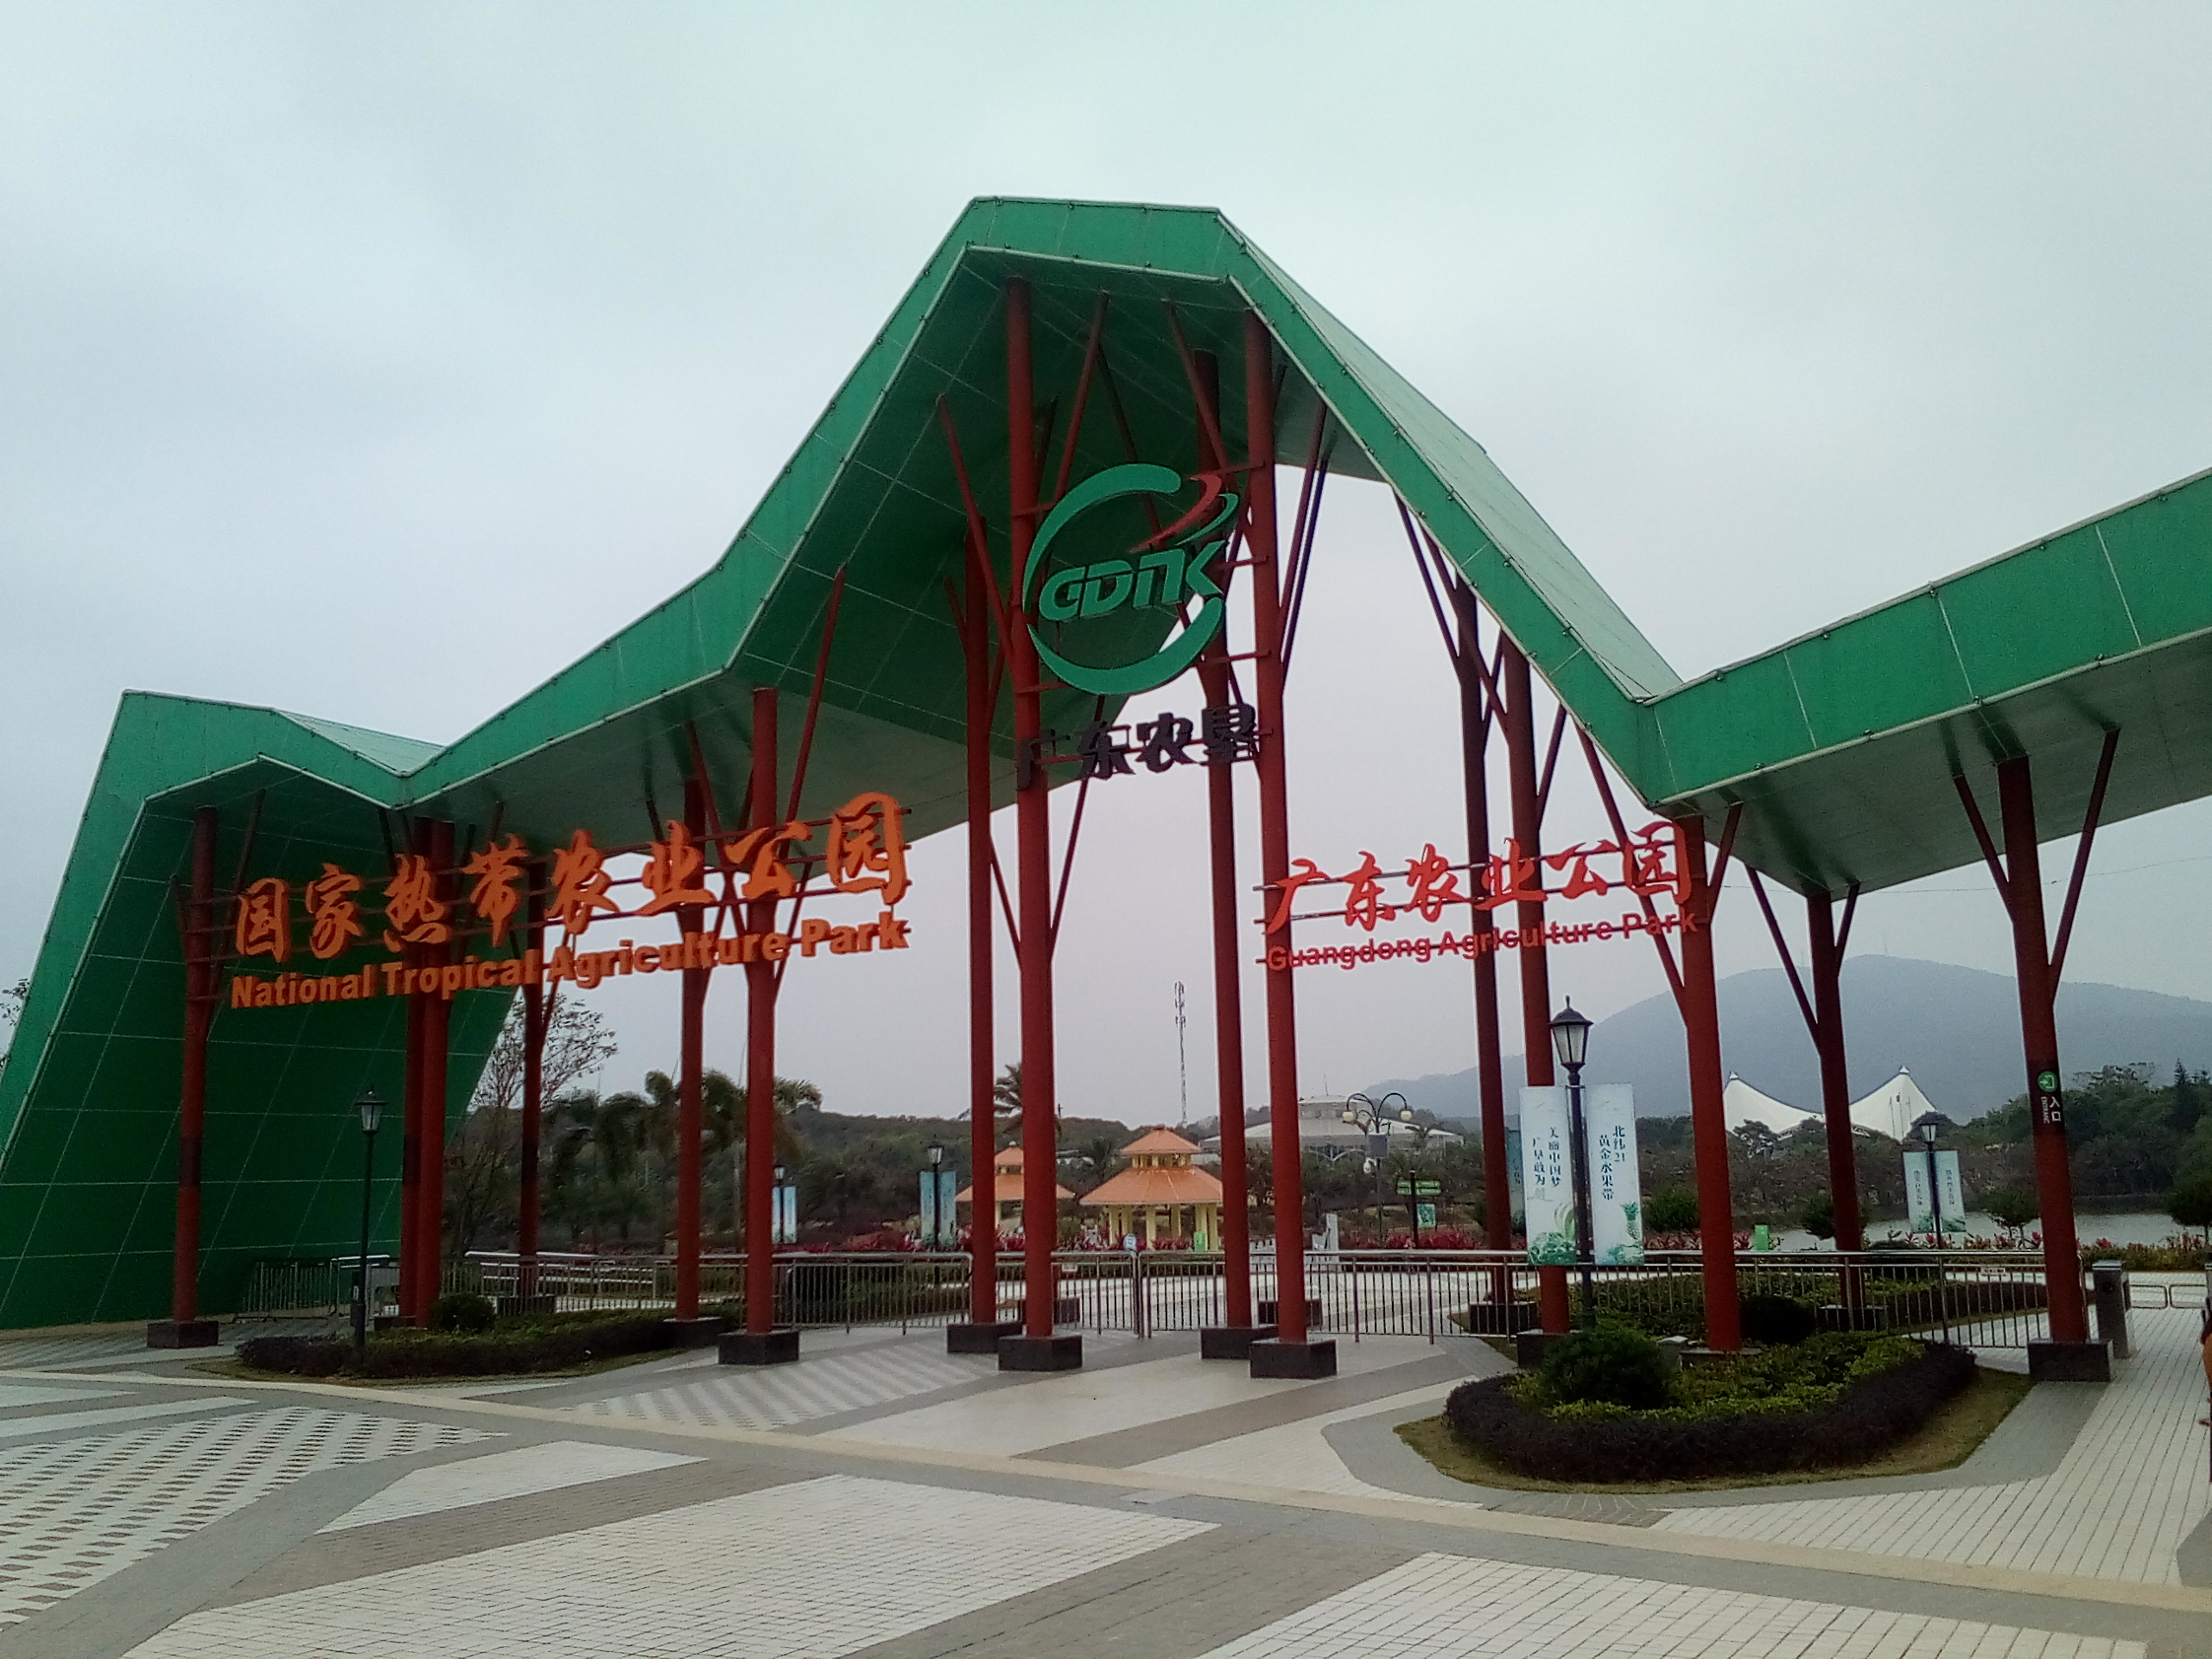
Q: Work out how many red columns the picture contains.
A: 15